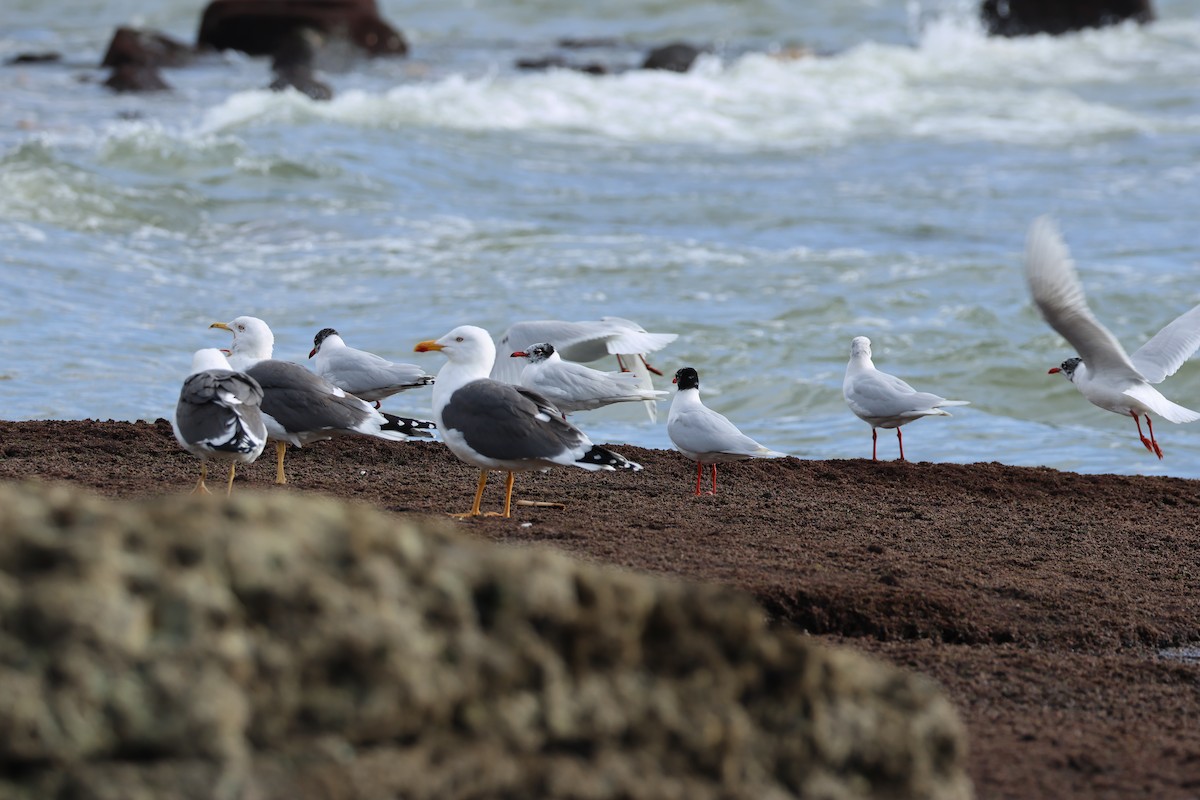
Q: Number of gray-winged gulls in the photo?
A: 3